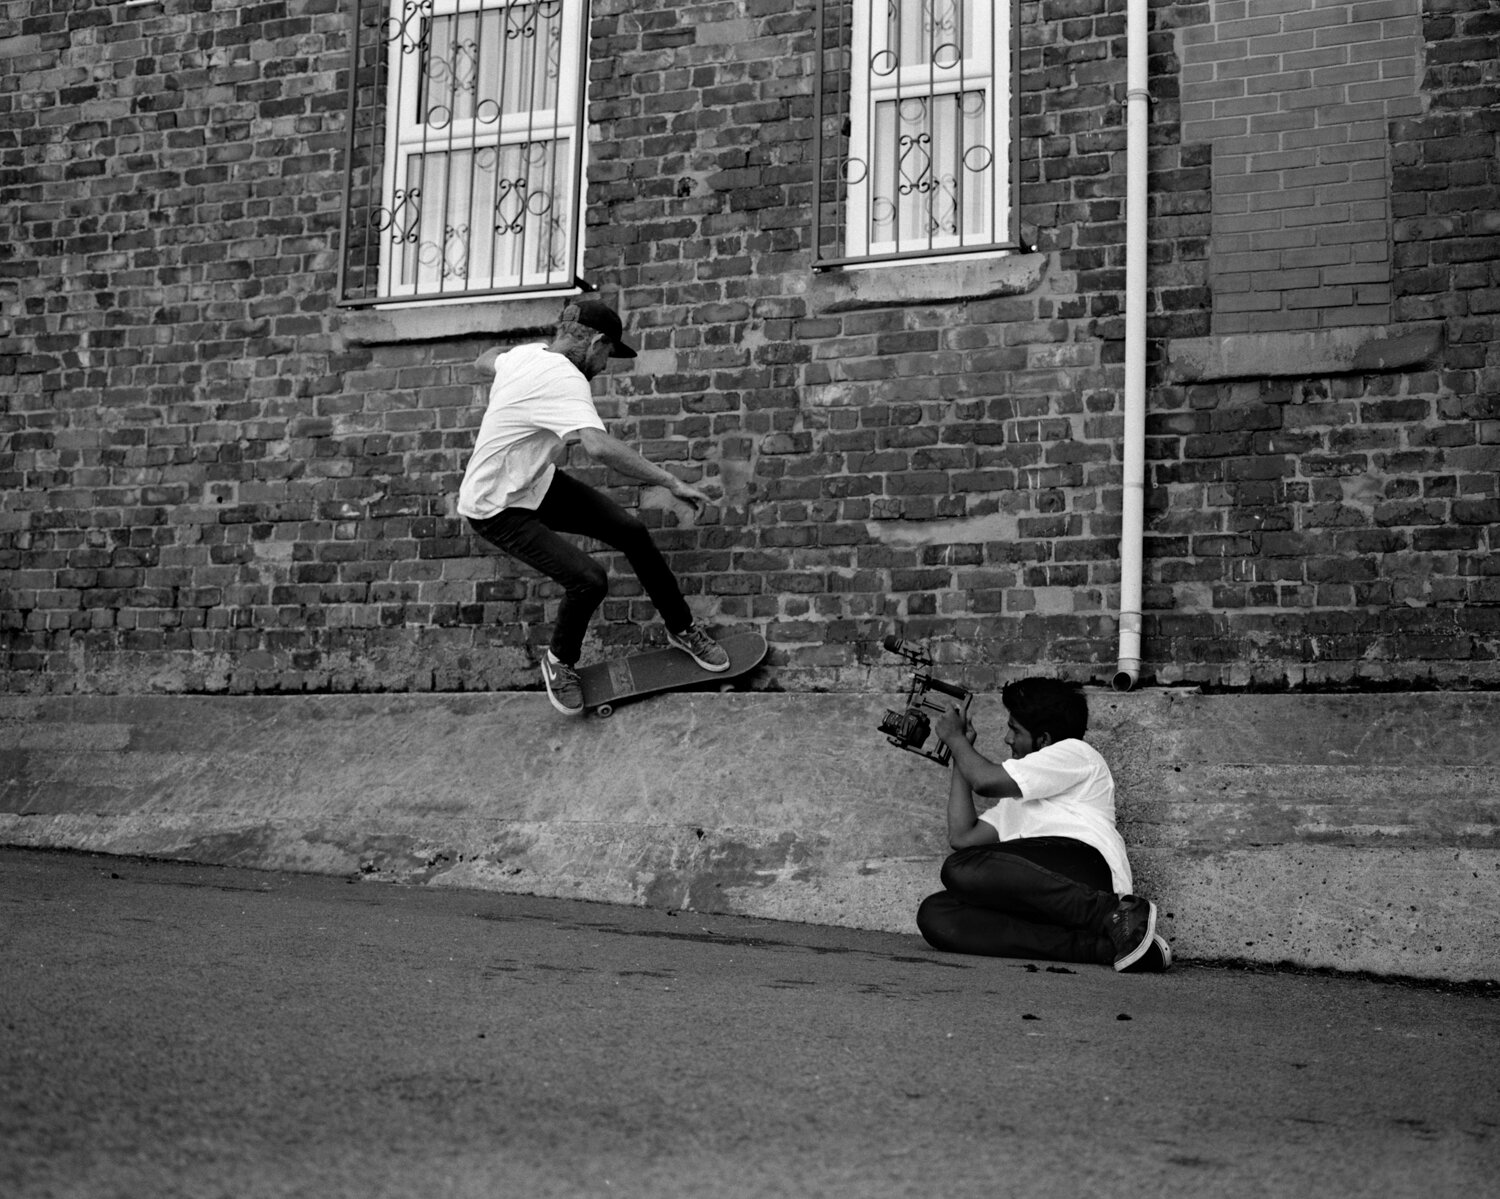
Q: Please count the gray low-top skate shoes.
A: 2